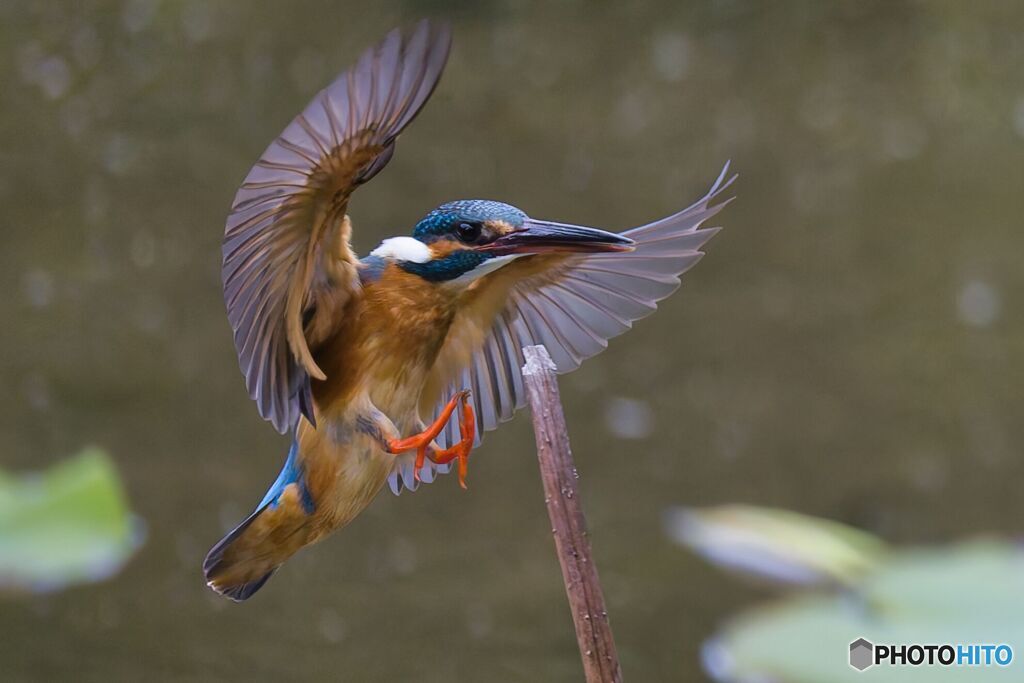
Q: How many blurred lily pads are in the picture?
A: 3